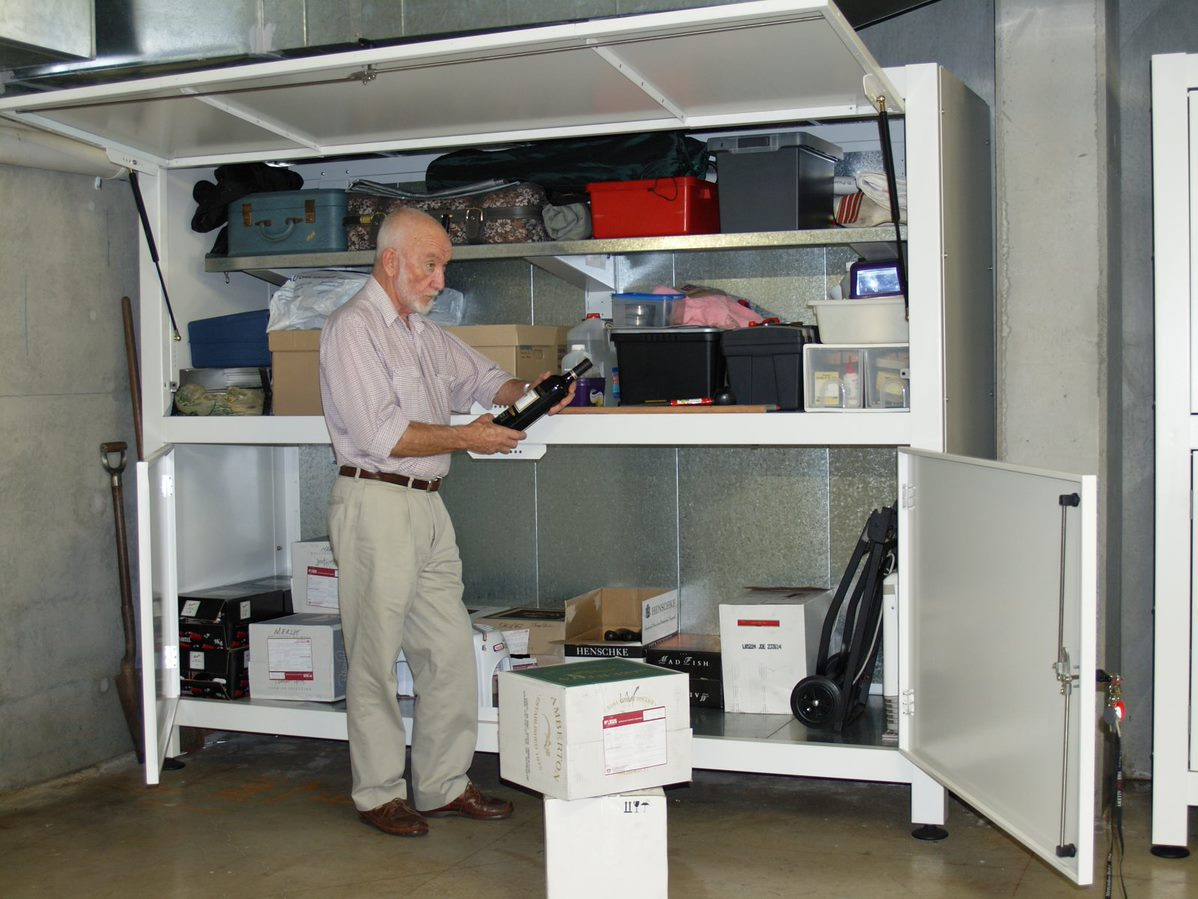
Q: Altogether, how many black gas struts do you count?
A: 2